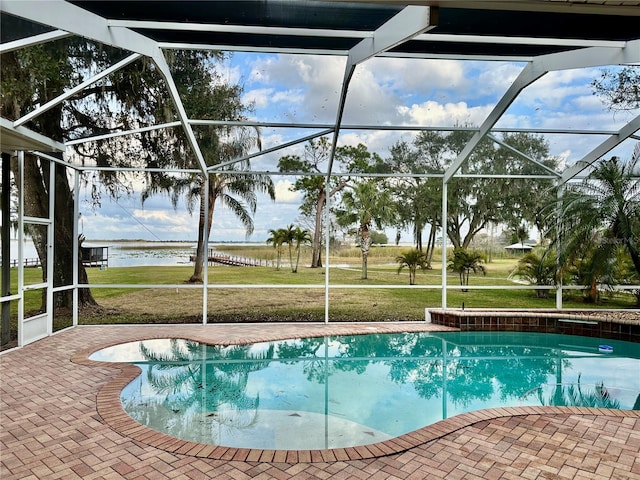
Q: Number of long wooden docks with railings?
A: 1